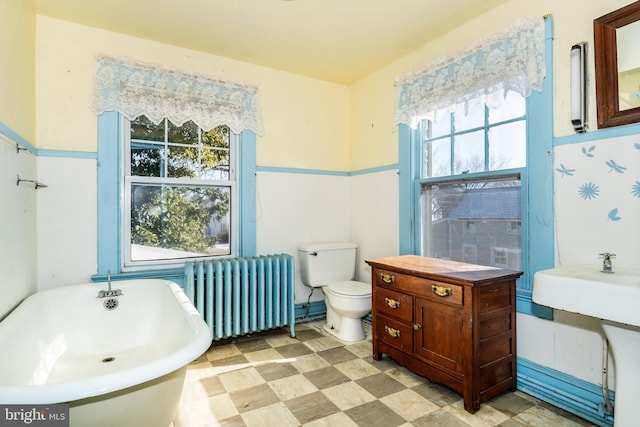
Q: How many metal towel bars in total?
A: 2